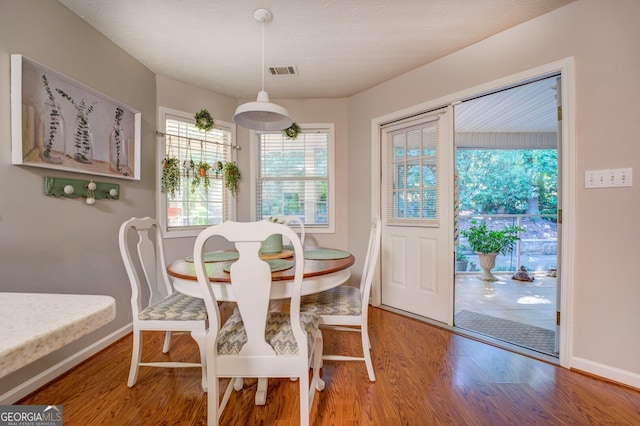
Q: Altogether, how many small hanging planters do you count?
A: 5